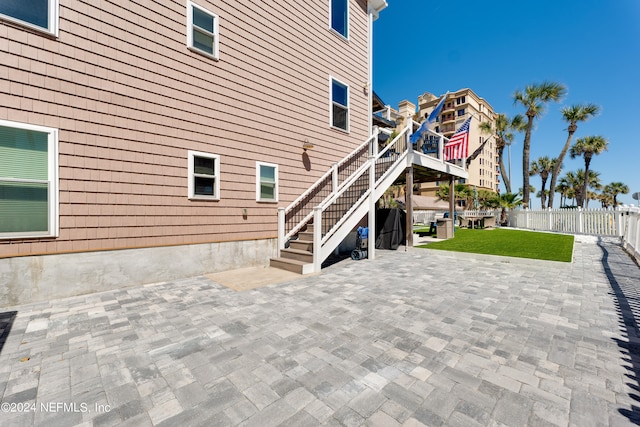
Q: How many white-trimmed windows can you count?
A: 7